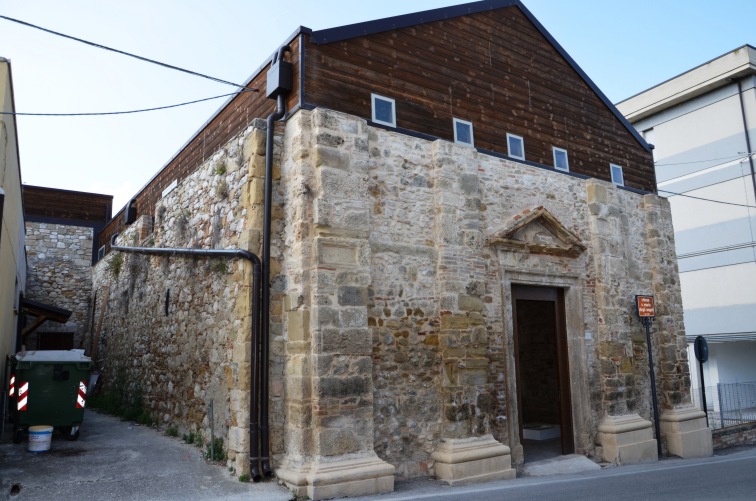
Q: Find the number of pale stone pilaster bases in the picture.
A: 4